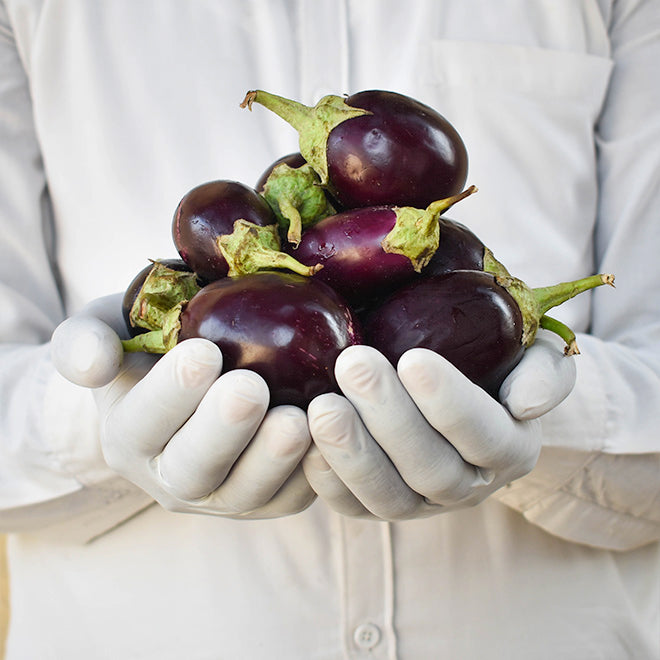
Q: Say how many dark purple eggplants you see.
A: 8